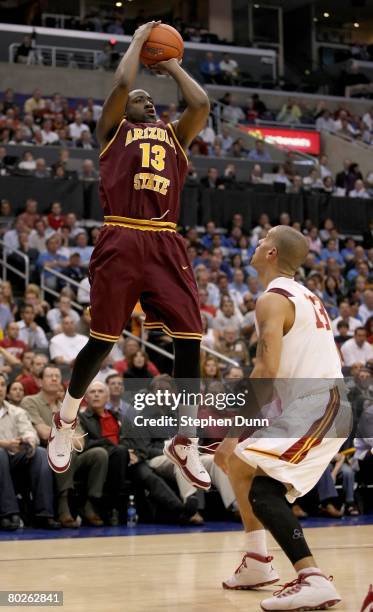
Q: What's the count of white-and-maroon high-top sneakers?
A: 4